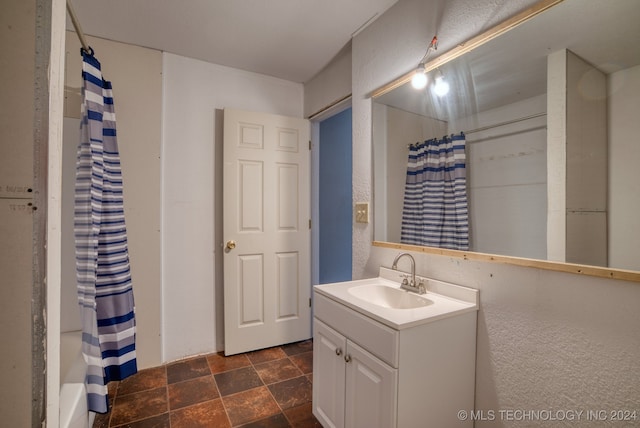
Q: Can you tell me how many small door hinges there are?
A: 3